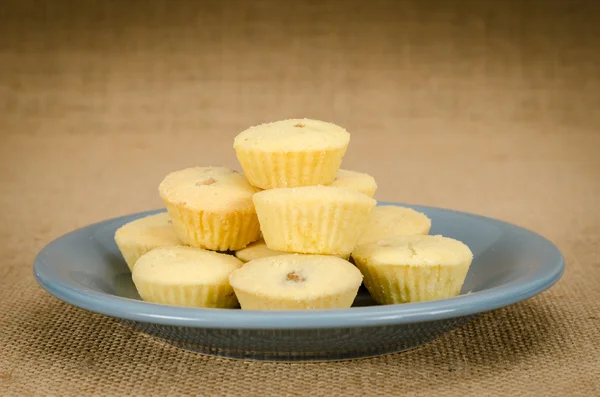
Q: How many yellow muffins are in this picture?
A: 10